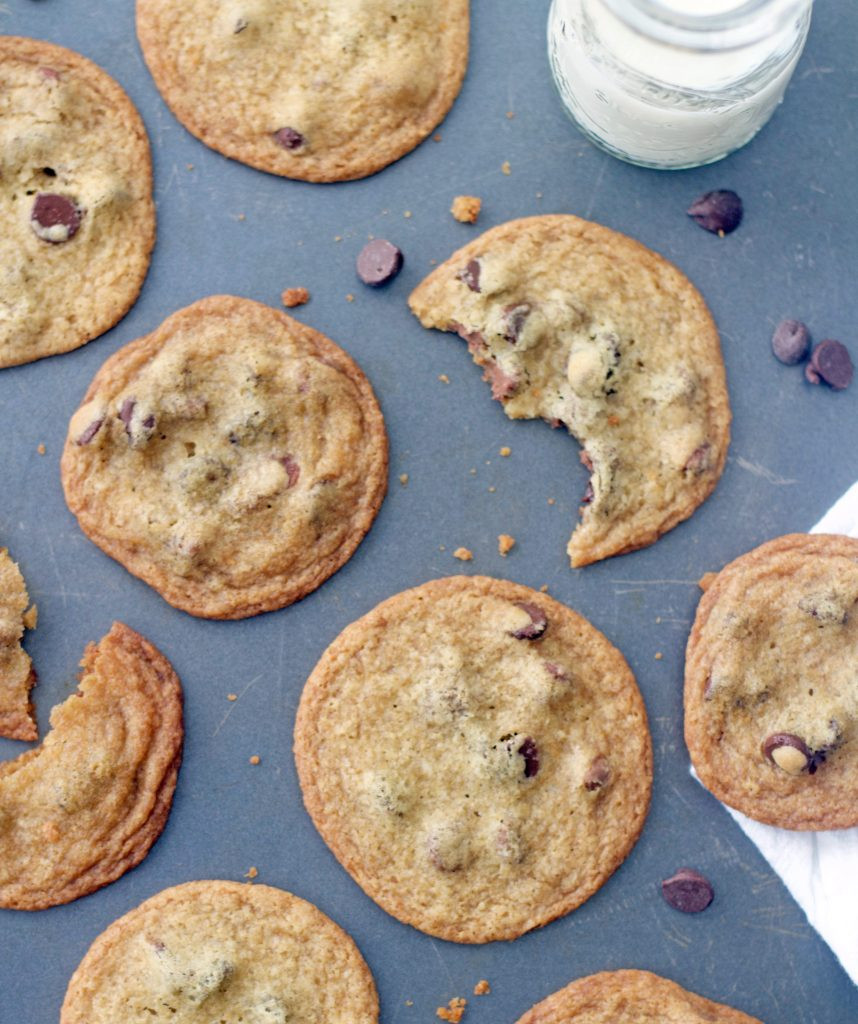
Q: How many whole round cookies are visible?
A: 2